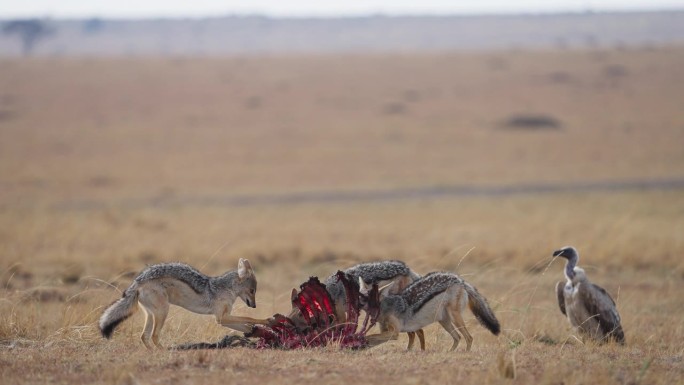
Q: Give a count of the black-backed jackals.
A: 3